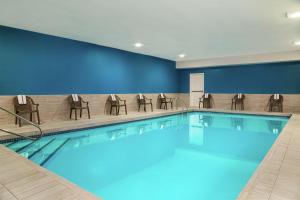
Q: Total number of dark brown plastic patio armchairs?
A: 8